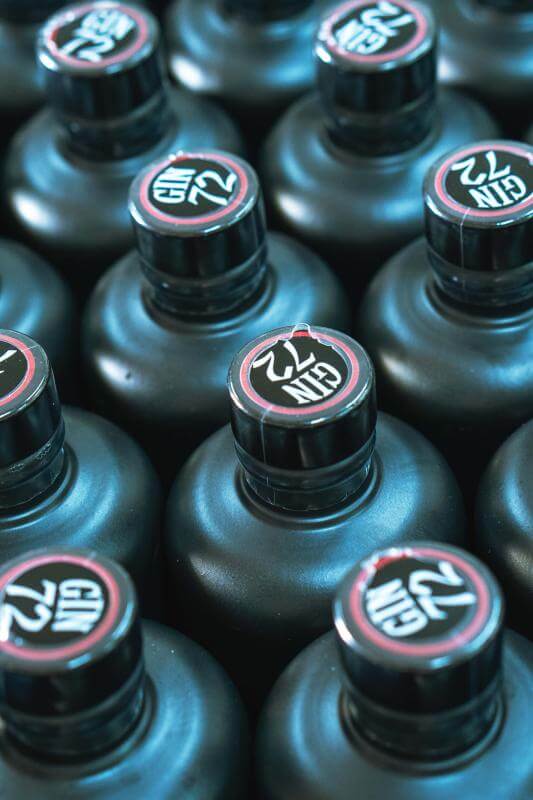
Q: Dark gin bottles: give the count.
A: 13